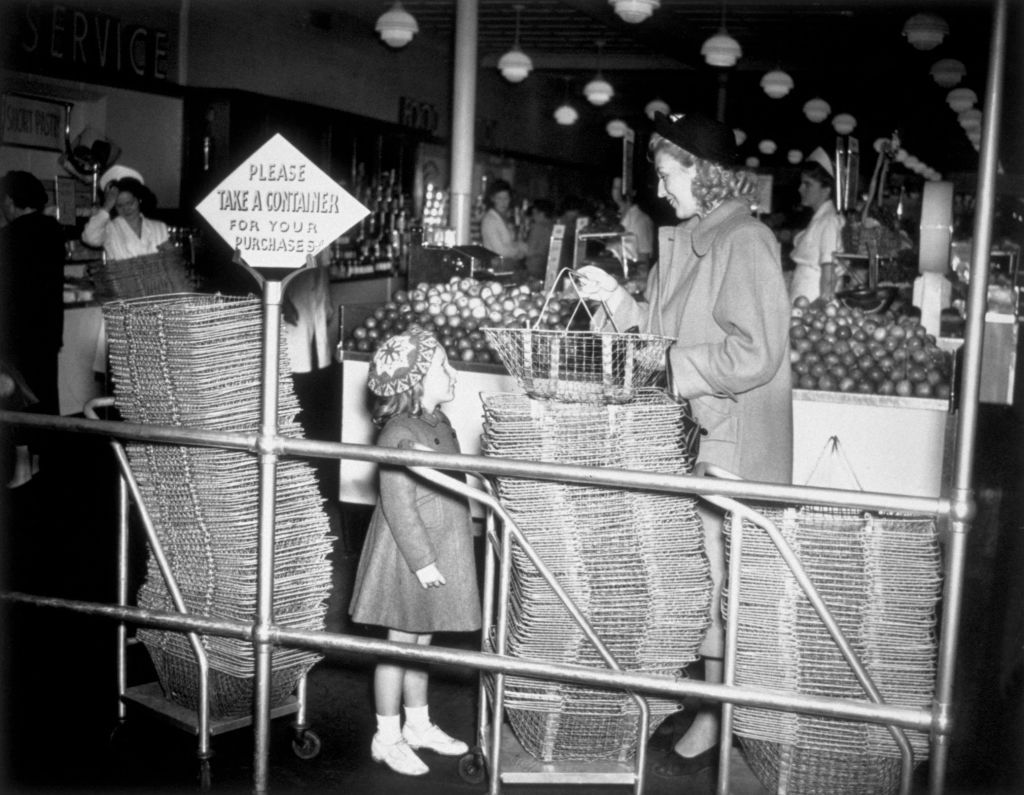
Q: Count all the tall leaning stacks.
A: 3